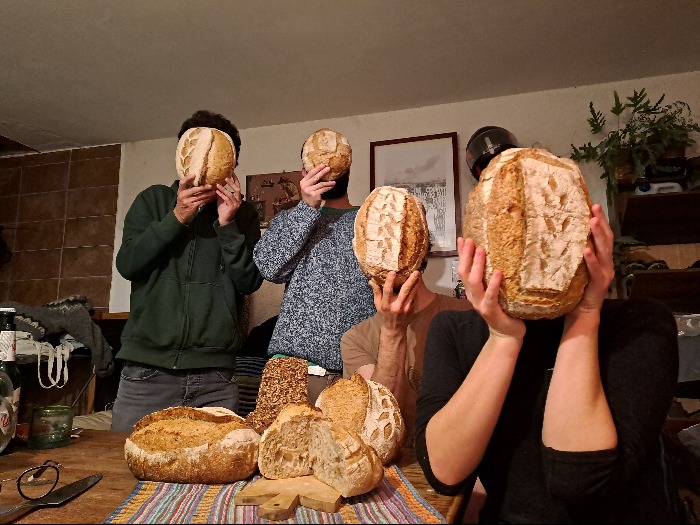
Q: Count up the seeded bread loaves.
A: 1